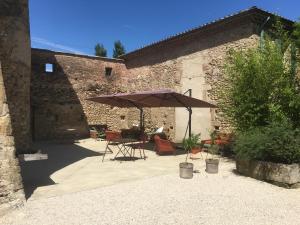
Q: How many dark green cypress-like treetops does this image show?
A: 2